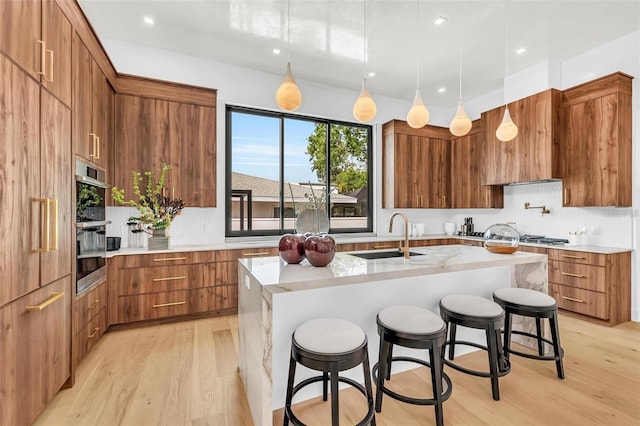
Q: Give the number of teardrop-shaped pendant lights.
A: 5